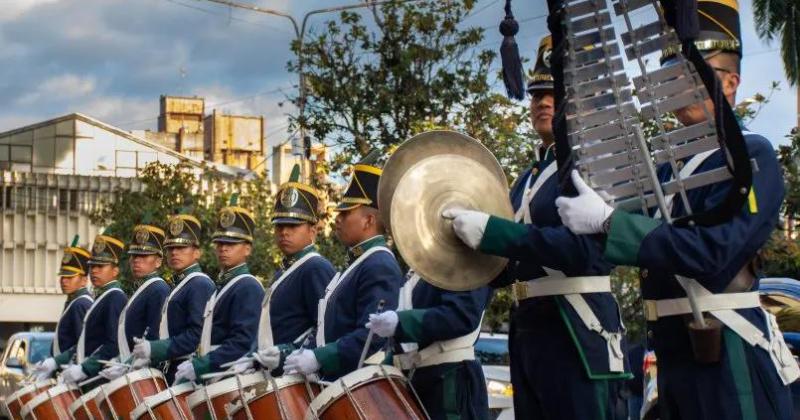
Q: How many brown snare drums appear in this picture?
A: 8